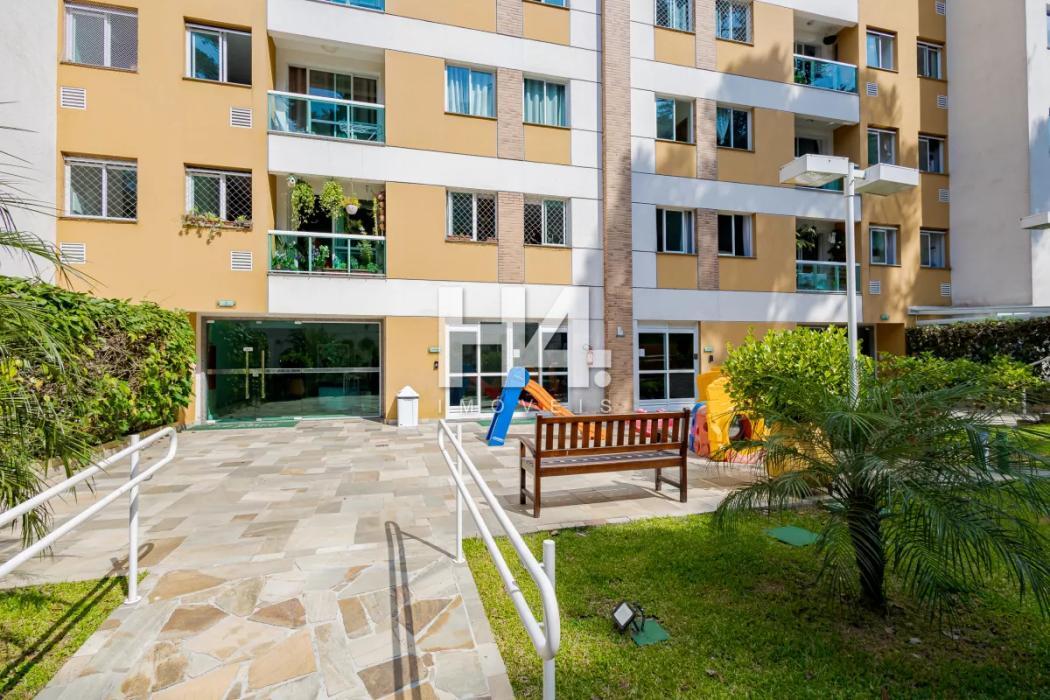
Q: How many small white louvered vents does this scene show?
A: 10